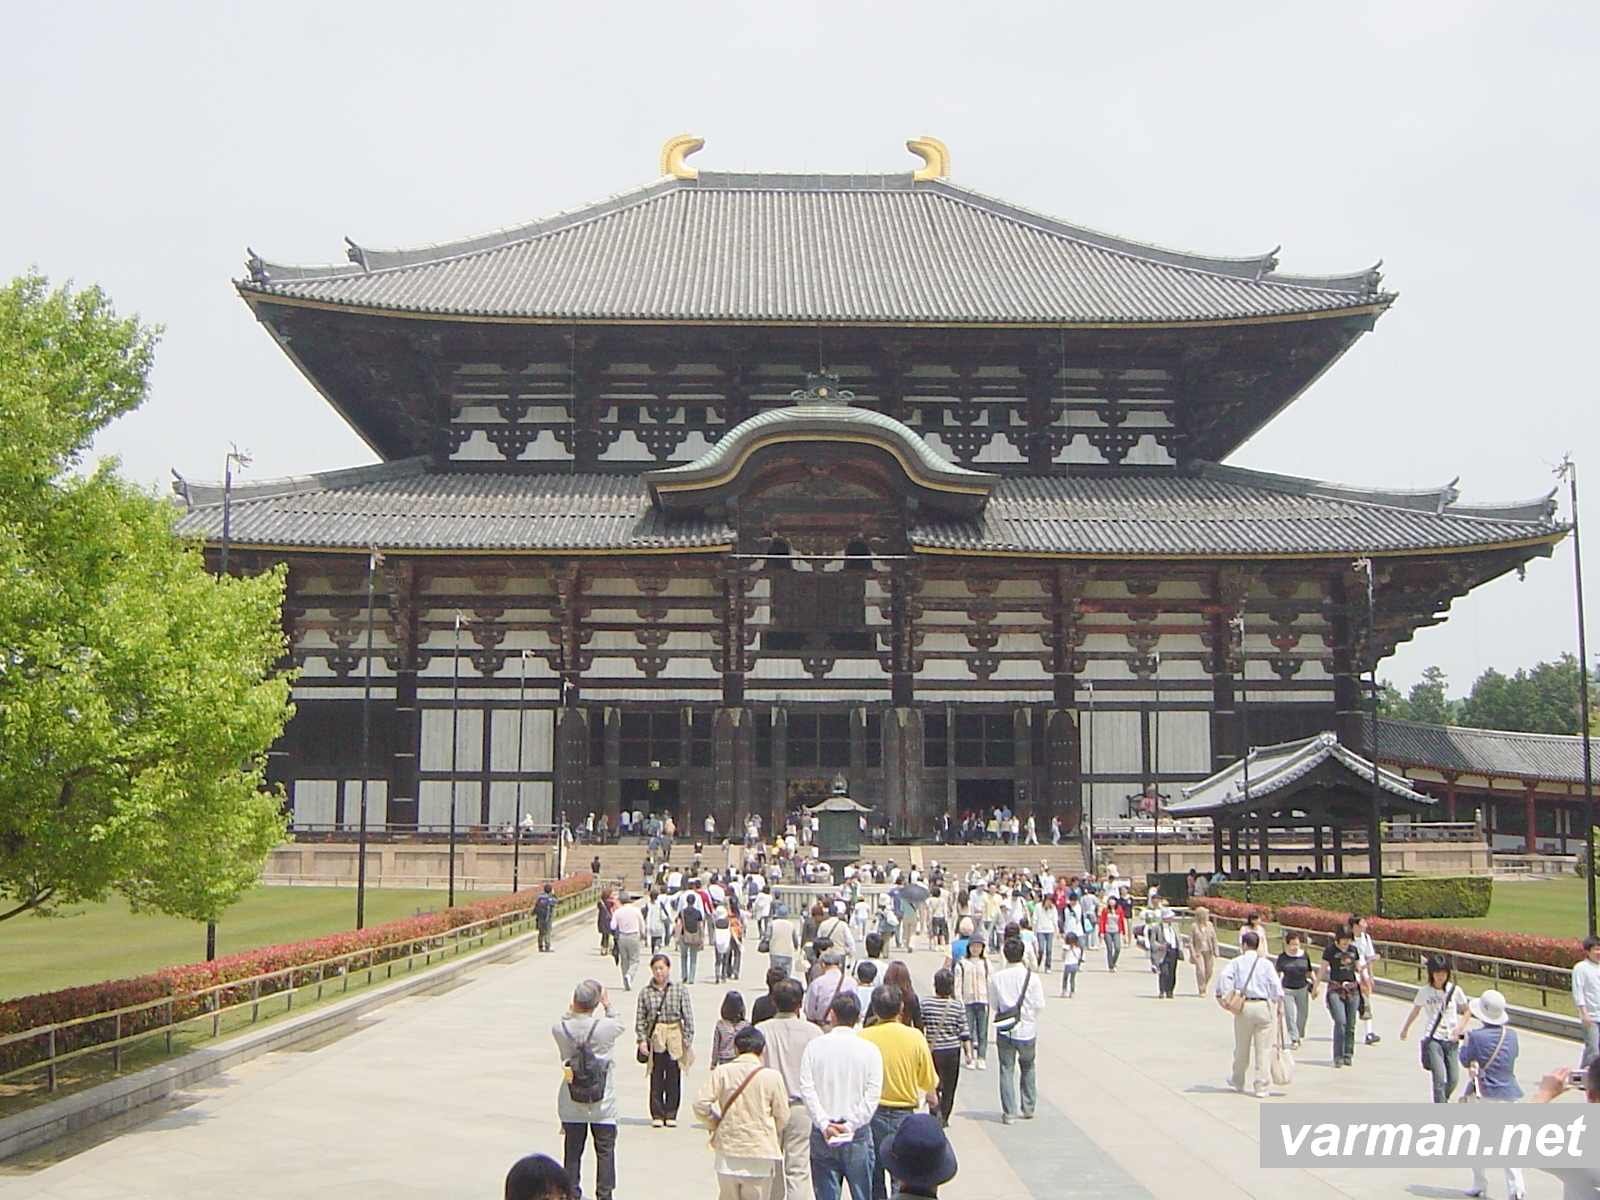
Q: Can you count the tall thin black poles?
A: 10